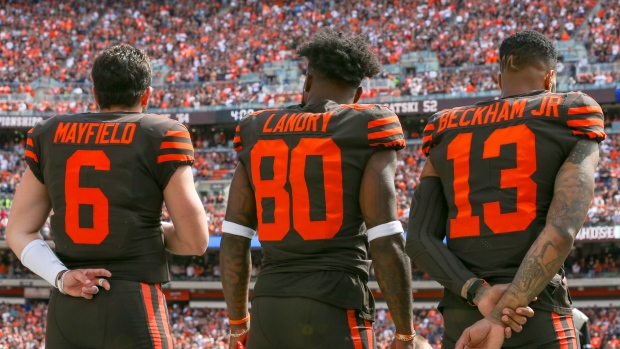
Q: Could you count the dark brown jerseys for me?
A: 3